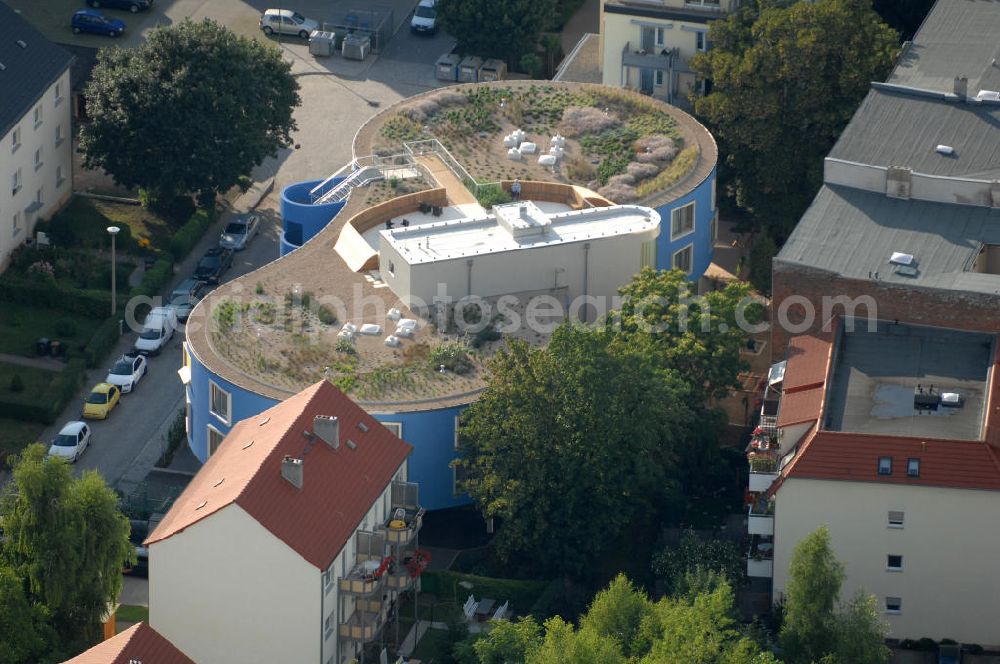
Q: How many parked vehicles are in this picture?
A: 11